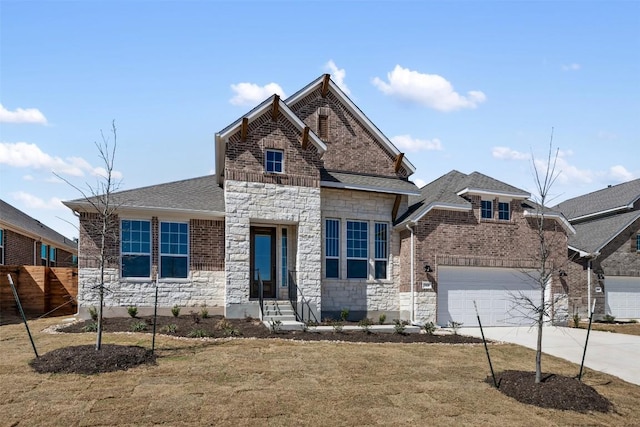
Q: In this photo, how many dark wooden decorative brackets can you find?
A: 6